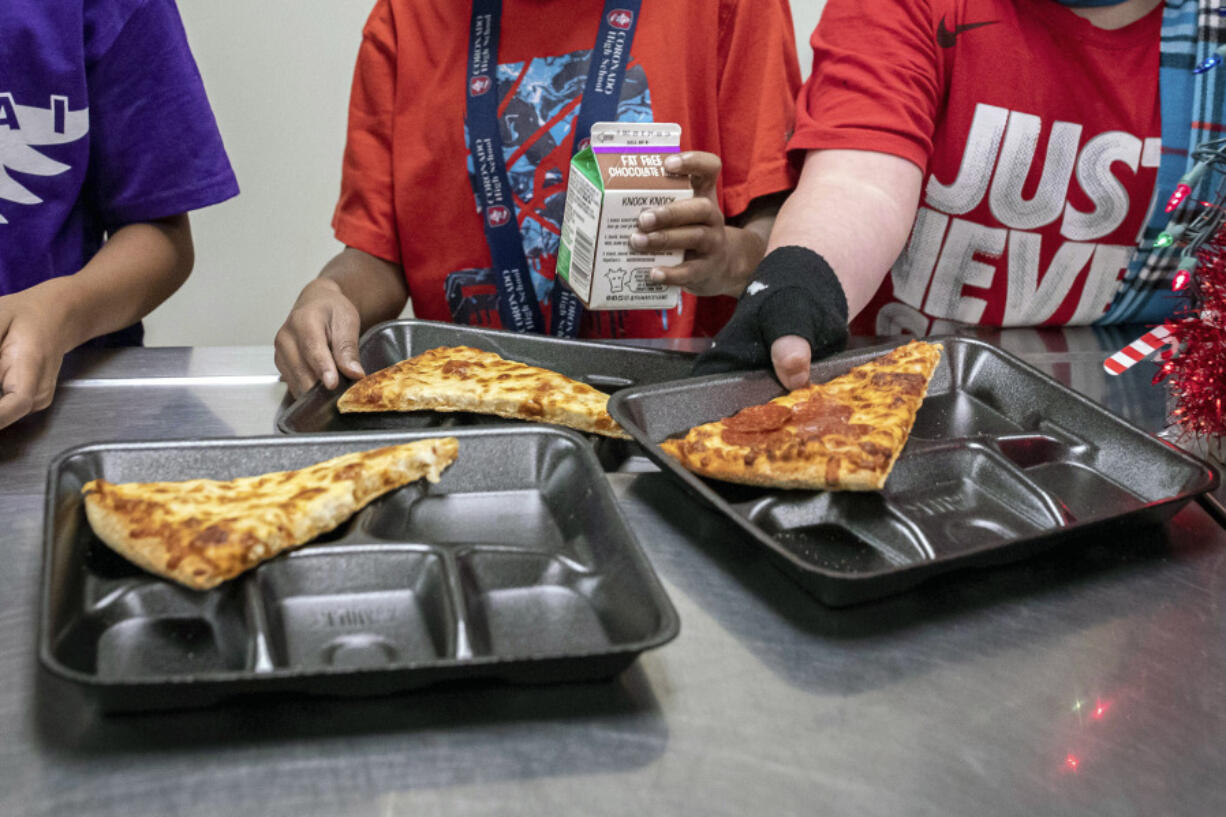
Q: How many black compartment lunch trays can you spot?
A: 3